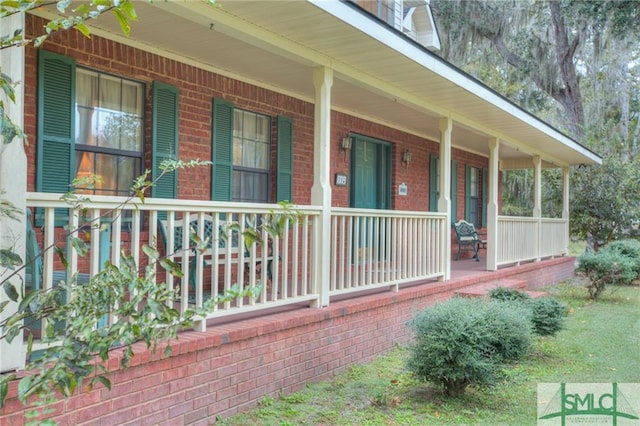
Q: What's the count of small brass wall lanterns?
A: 2